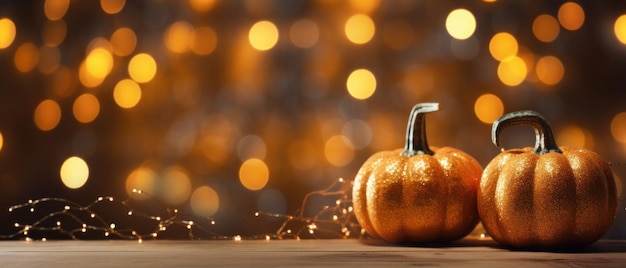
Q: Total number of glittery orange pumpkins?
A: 2